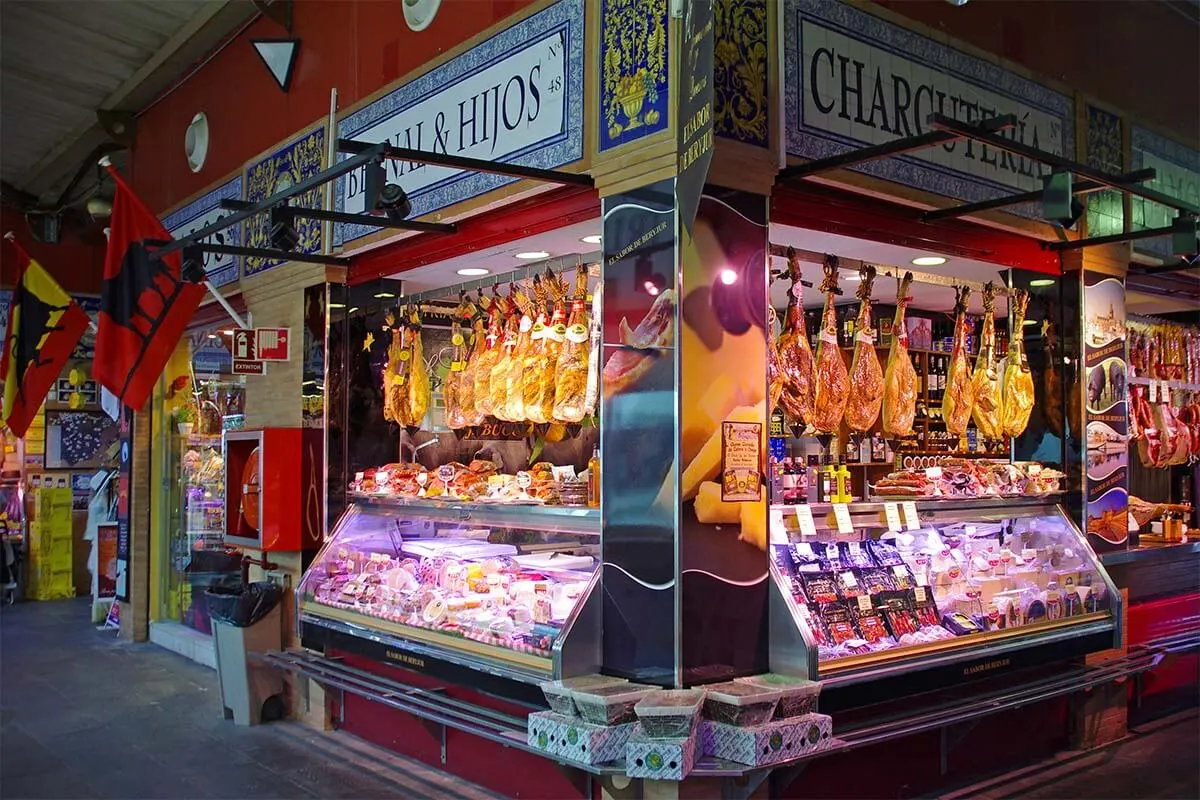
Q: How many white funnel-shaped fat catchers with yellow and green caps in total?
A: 0